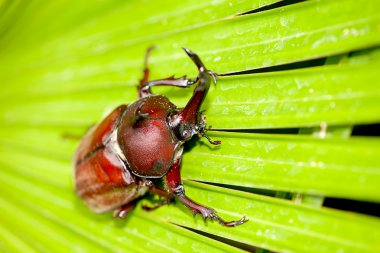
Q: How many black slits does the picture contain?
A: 5